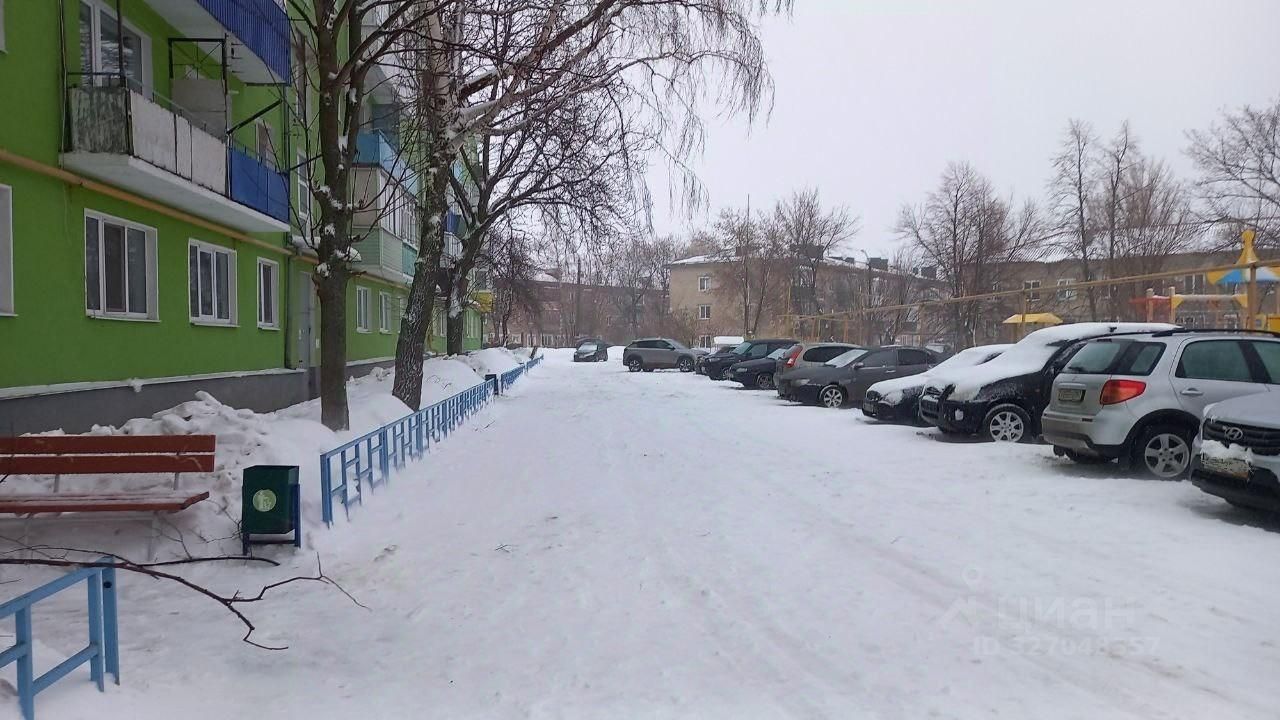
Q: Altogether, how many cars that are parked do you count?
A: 11